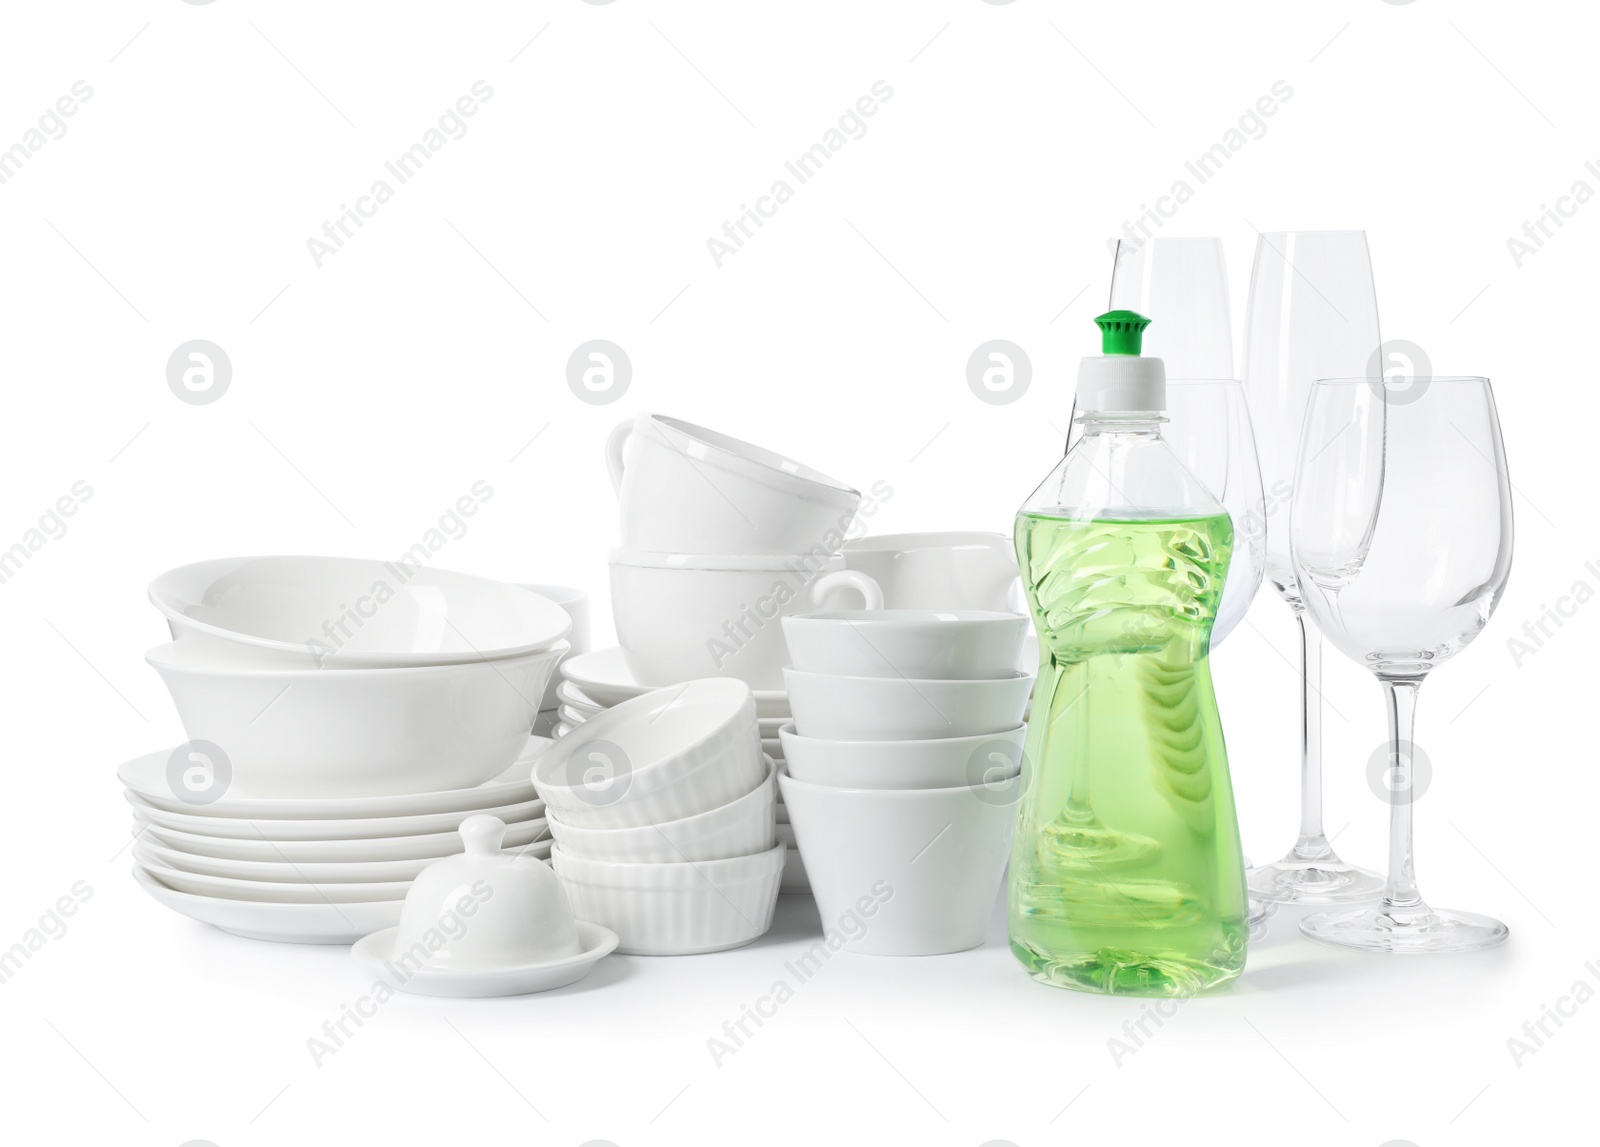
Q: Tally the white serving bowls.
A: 2